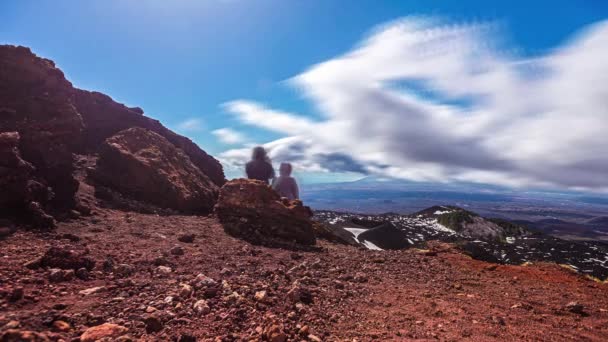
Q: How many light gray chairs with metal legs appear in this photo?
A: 0